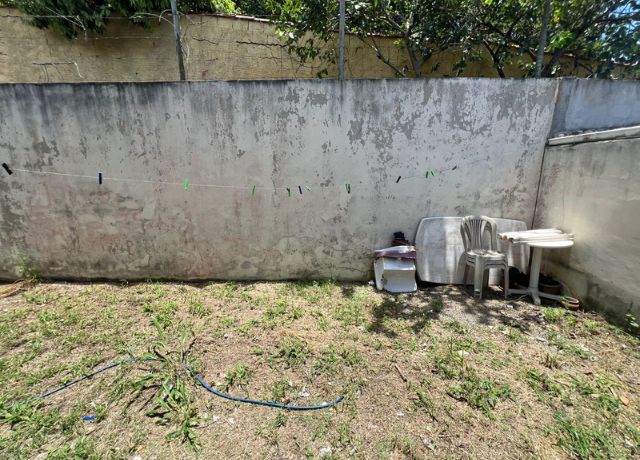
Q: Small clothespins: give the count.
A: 12